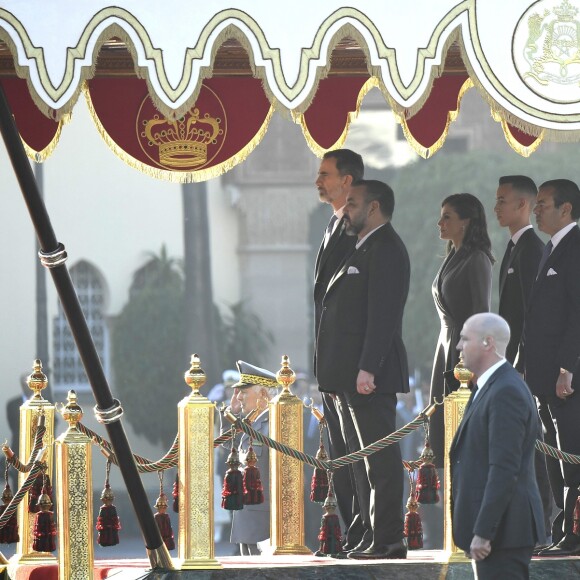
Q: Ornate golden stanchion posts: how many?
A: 5